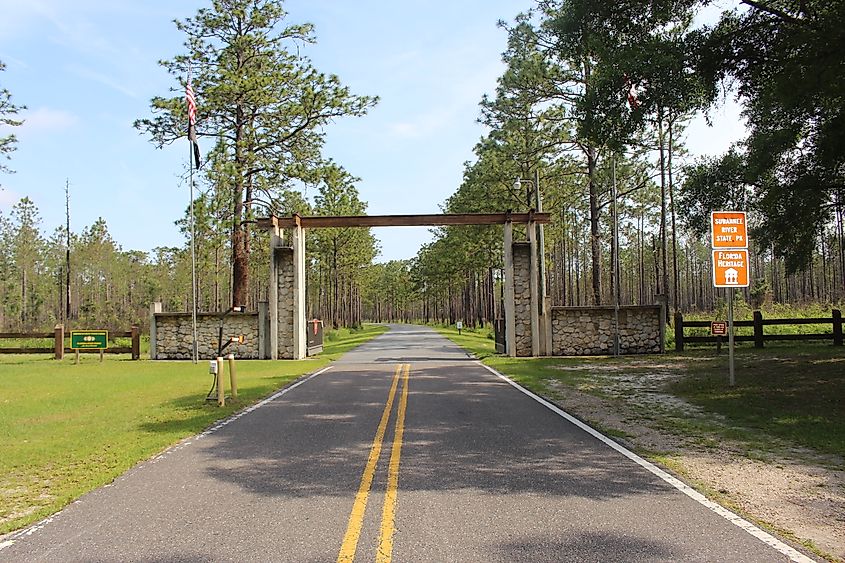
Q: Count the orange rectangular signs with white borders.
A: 2